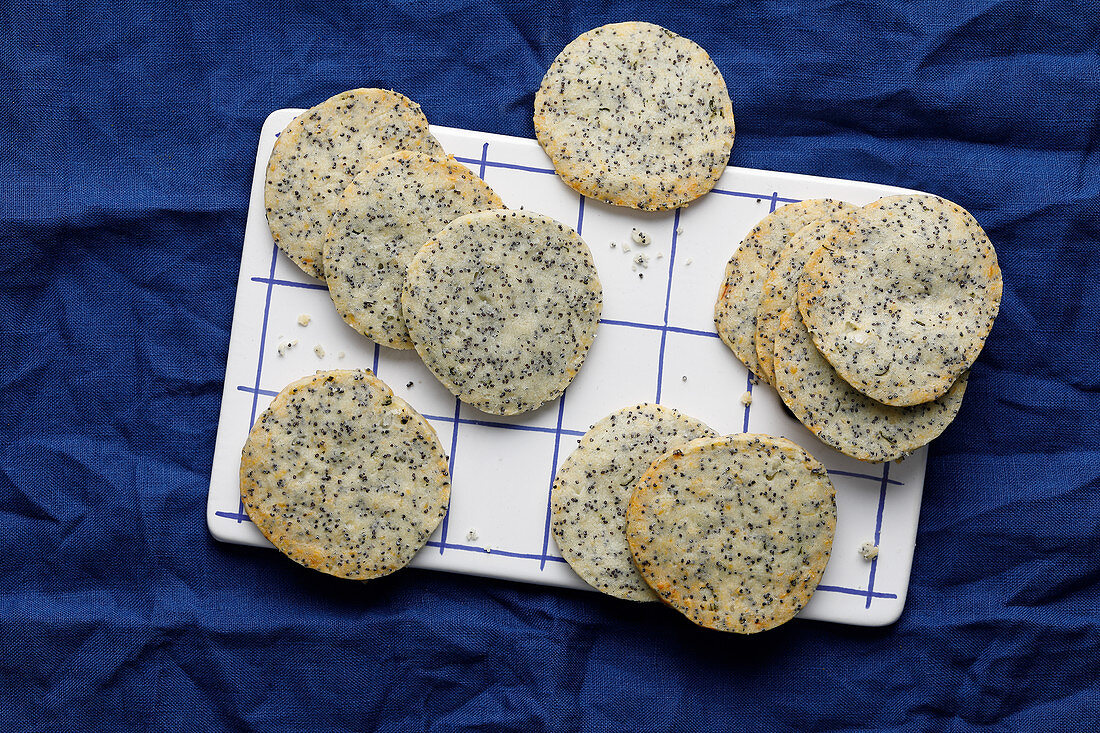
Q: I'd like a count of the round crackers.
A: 11